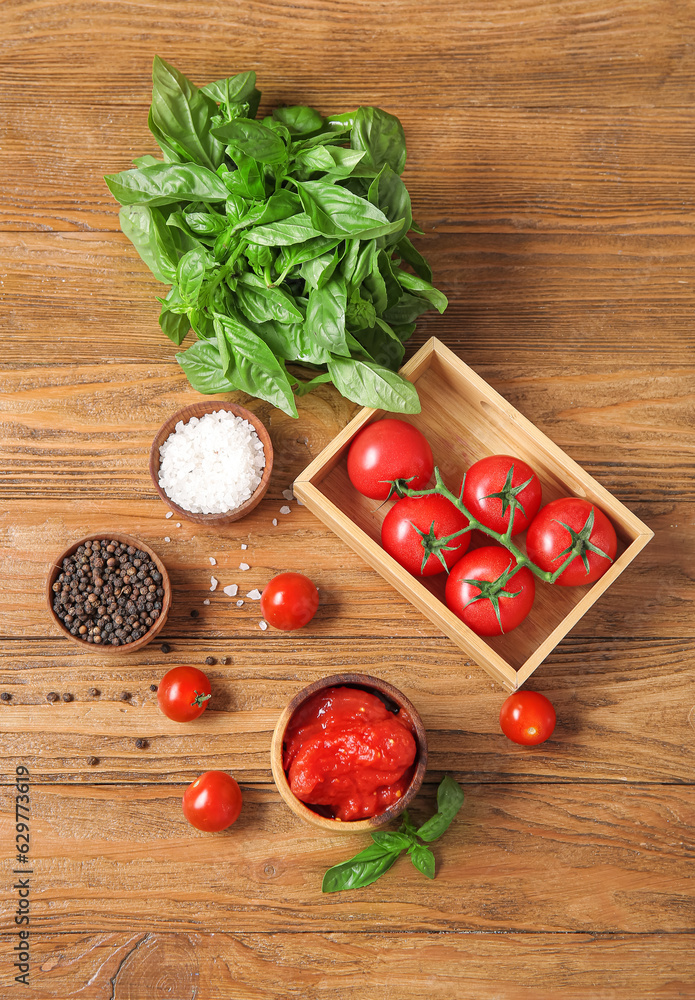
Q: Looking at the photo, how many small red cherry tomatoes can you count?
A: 4